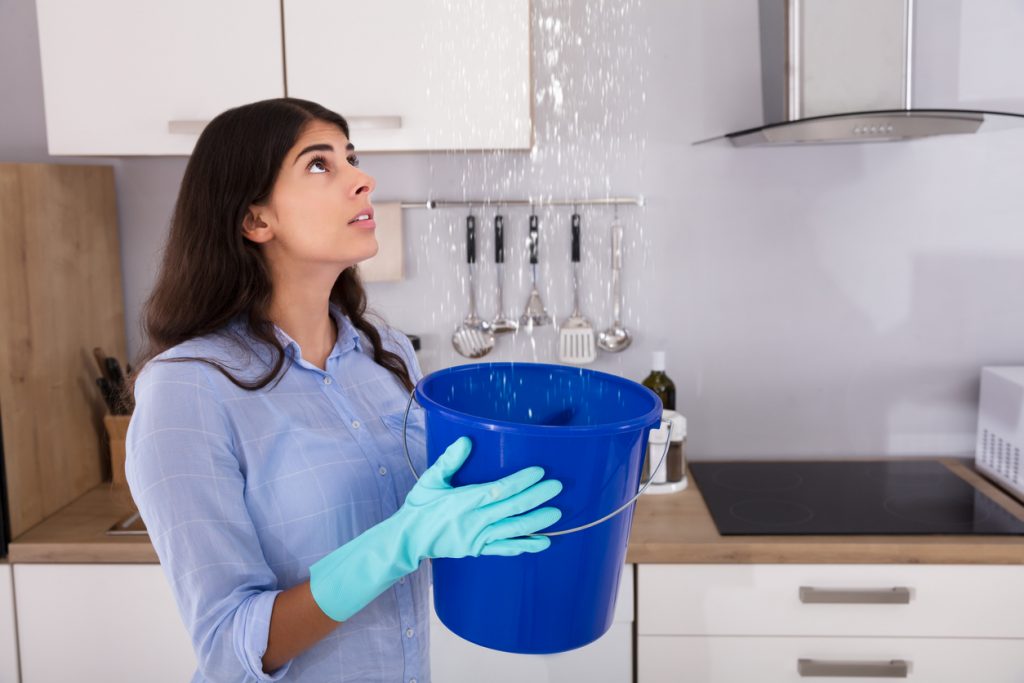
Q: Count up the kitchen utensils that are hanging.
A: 5